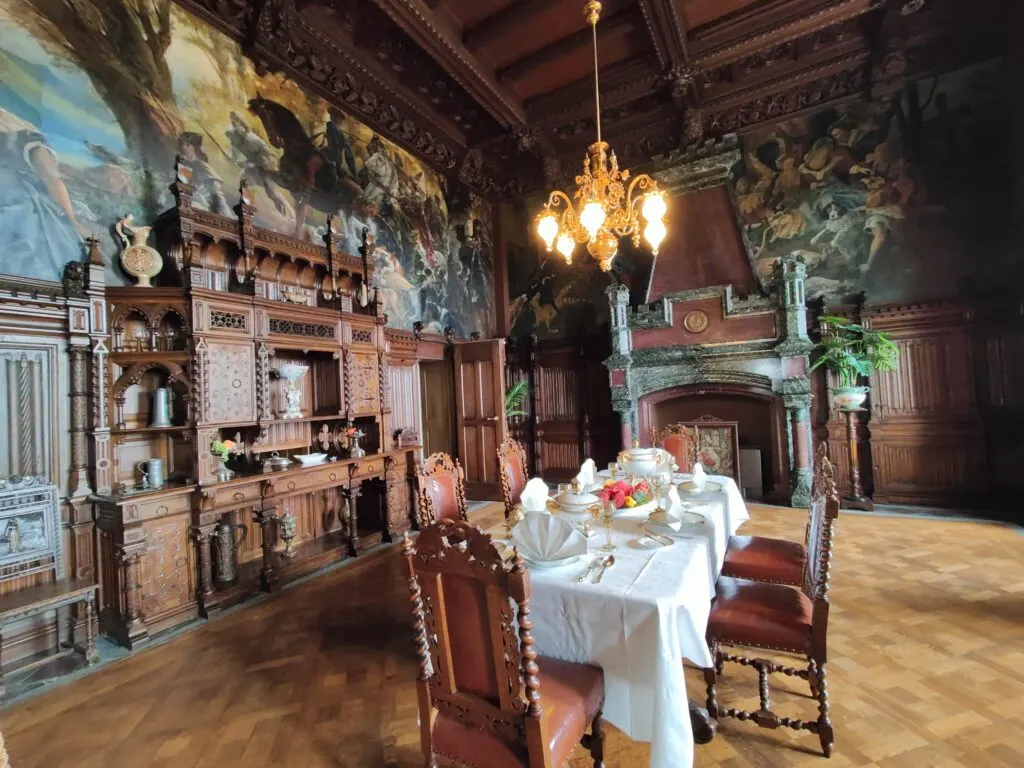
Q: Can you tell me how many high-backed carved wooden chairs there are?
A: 6